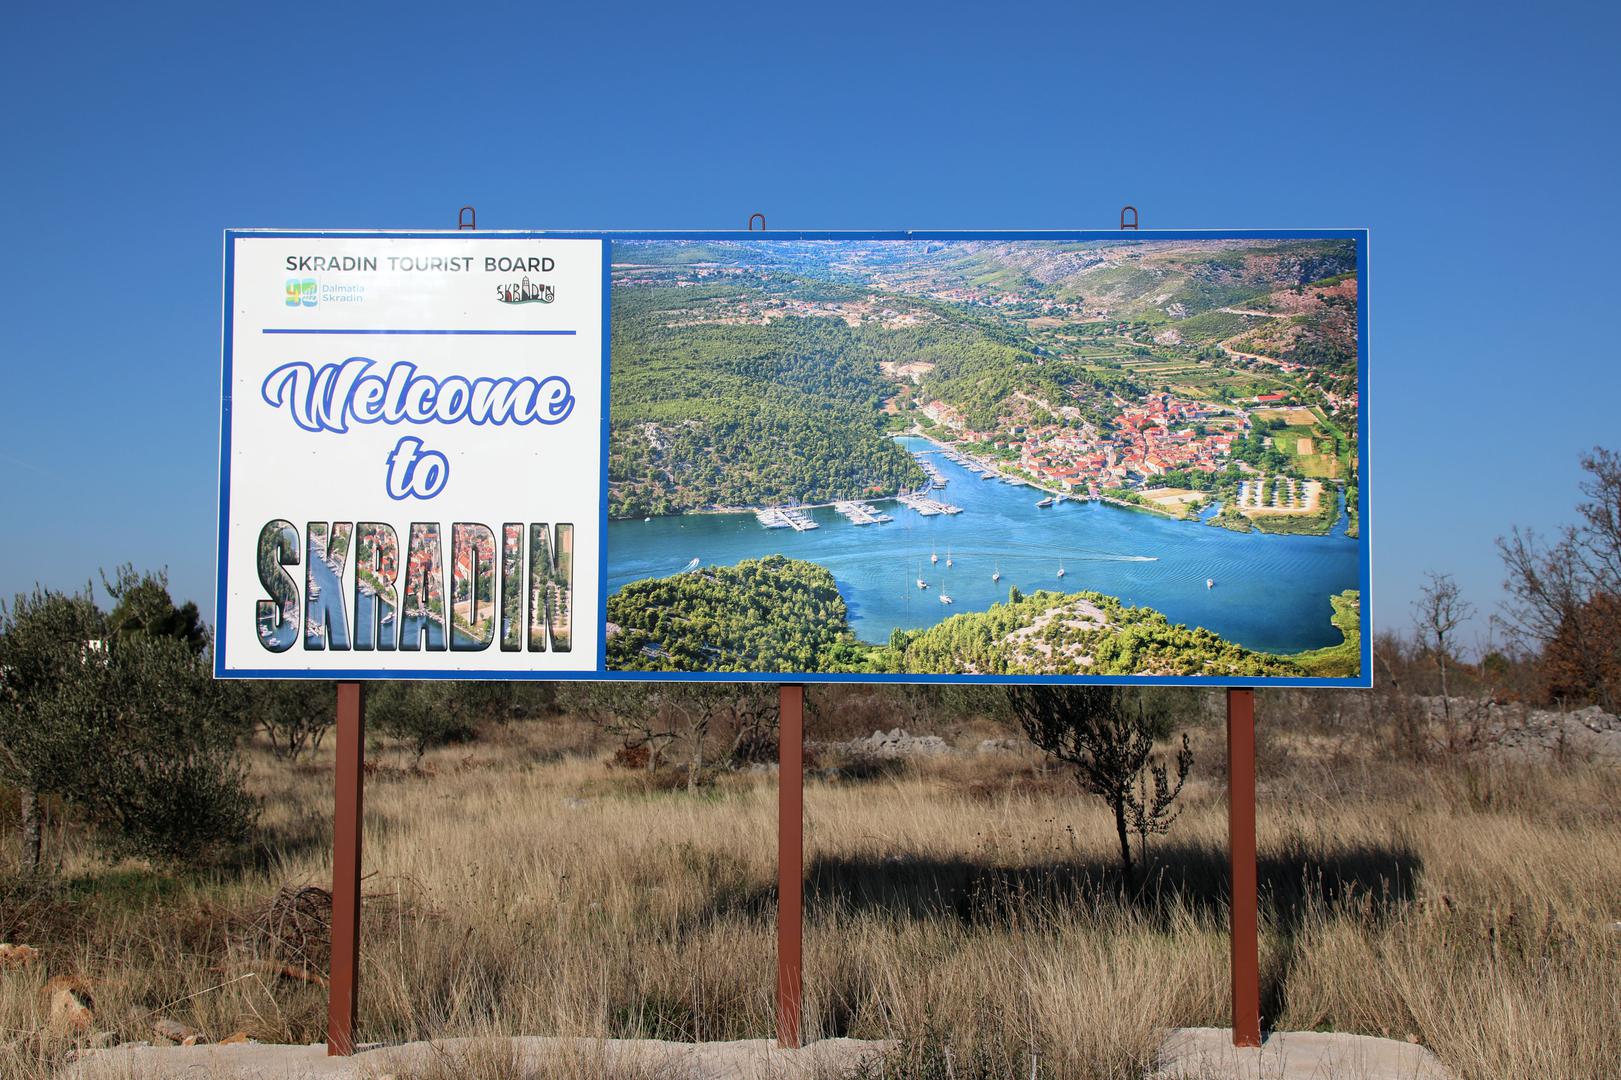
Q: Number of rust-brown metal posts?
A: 3